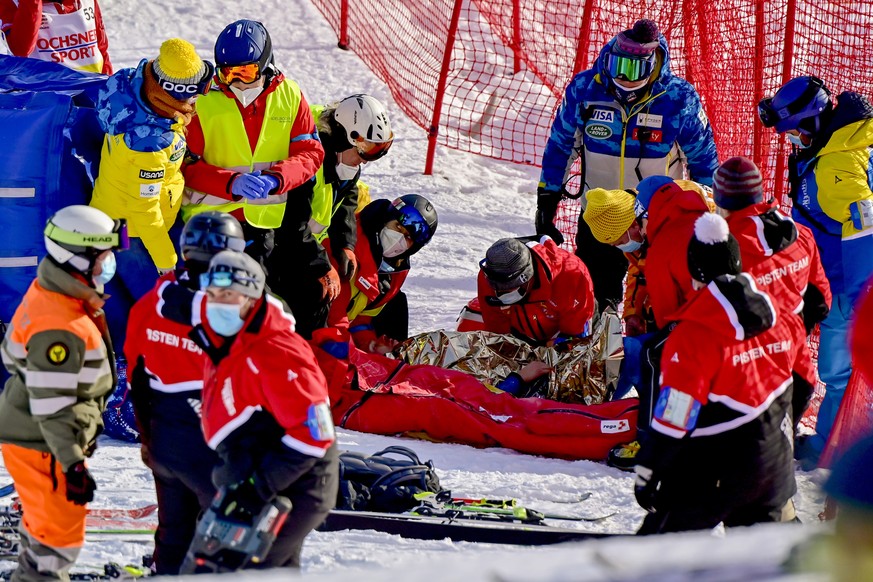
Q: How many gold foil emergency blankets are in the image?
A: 1